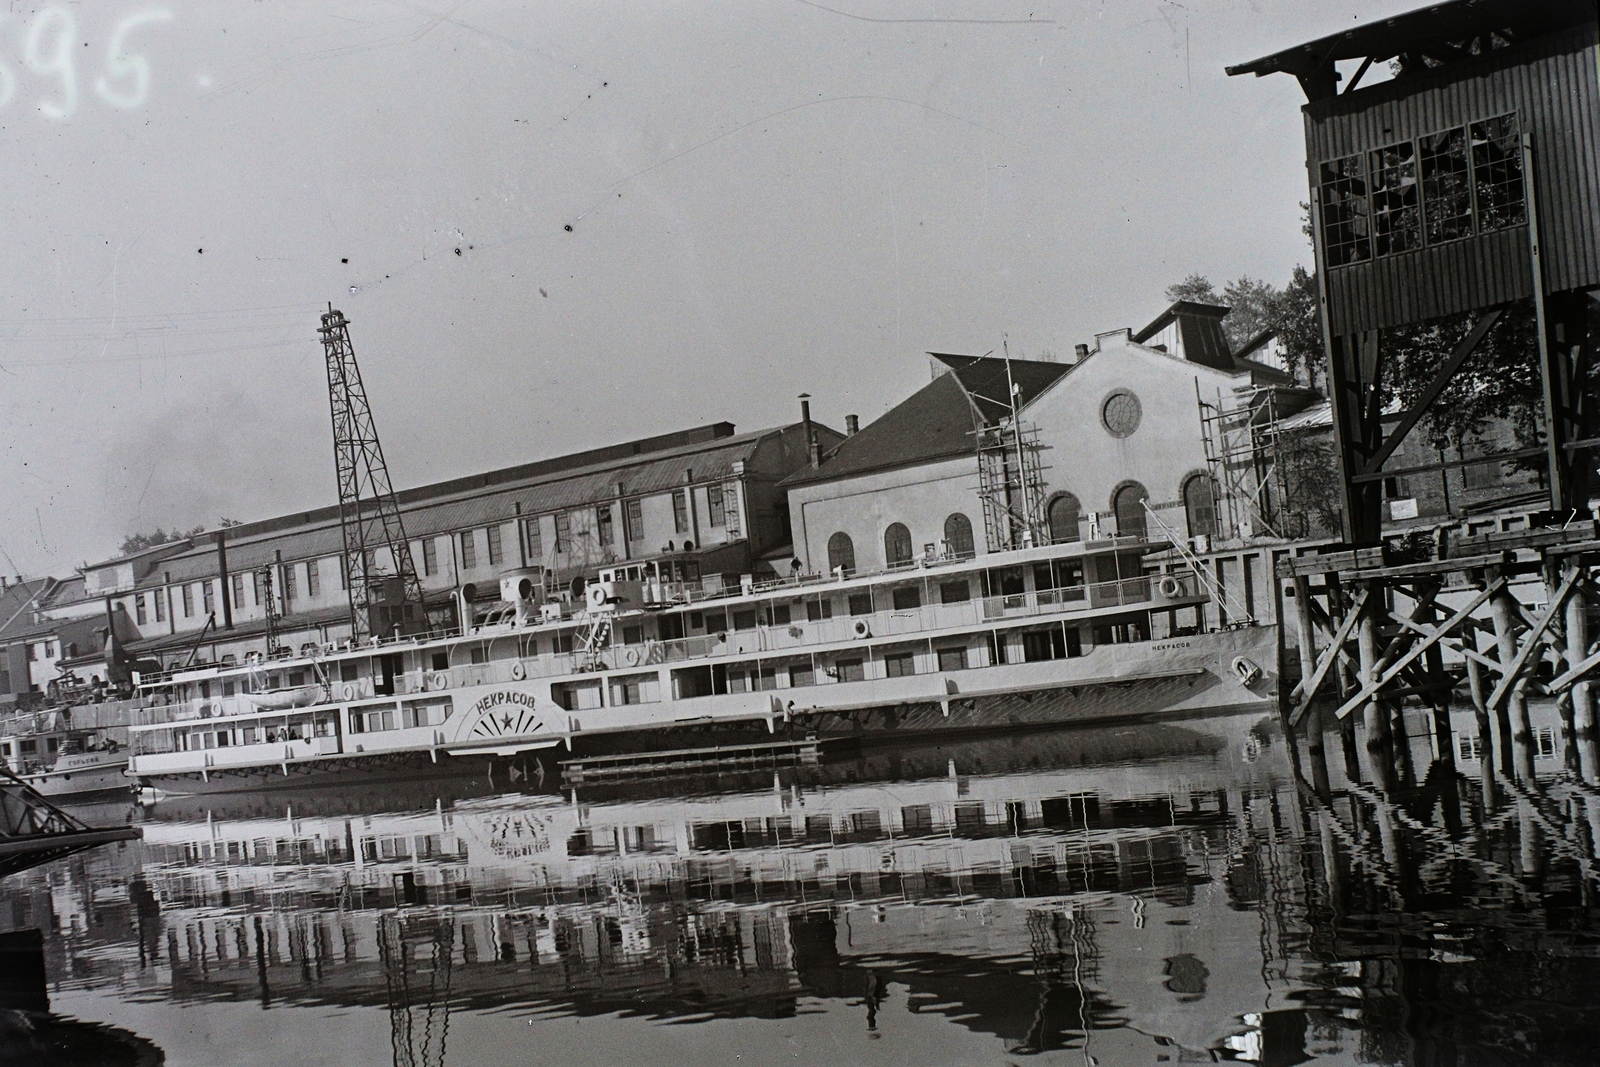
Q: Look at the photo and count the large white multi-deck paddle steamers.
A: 1